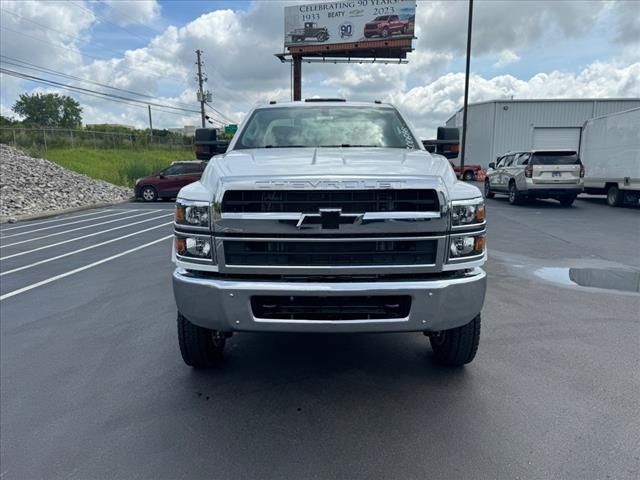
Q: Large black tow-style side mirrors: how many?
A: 2